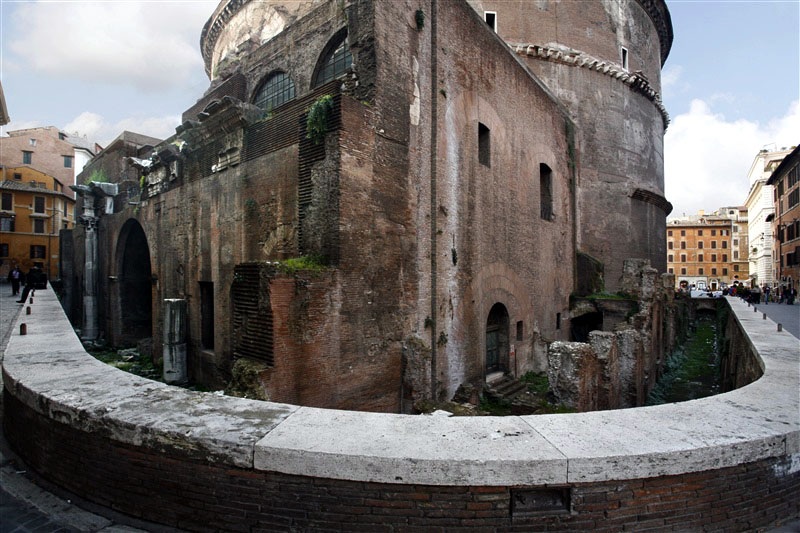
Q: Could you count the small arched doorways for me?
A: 1